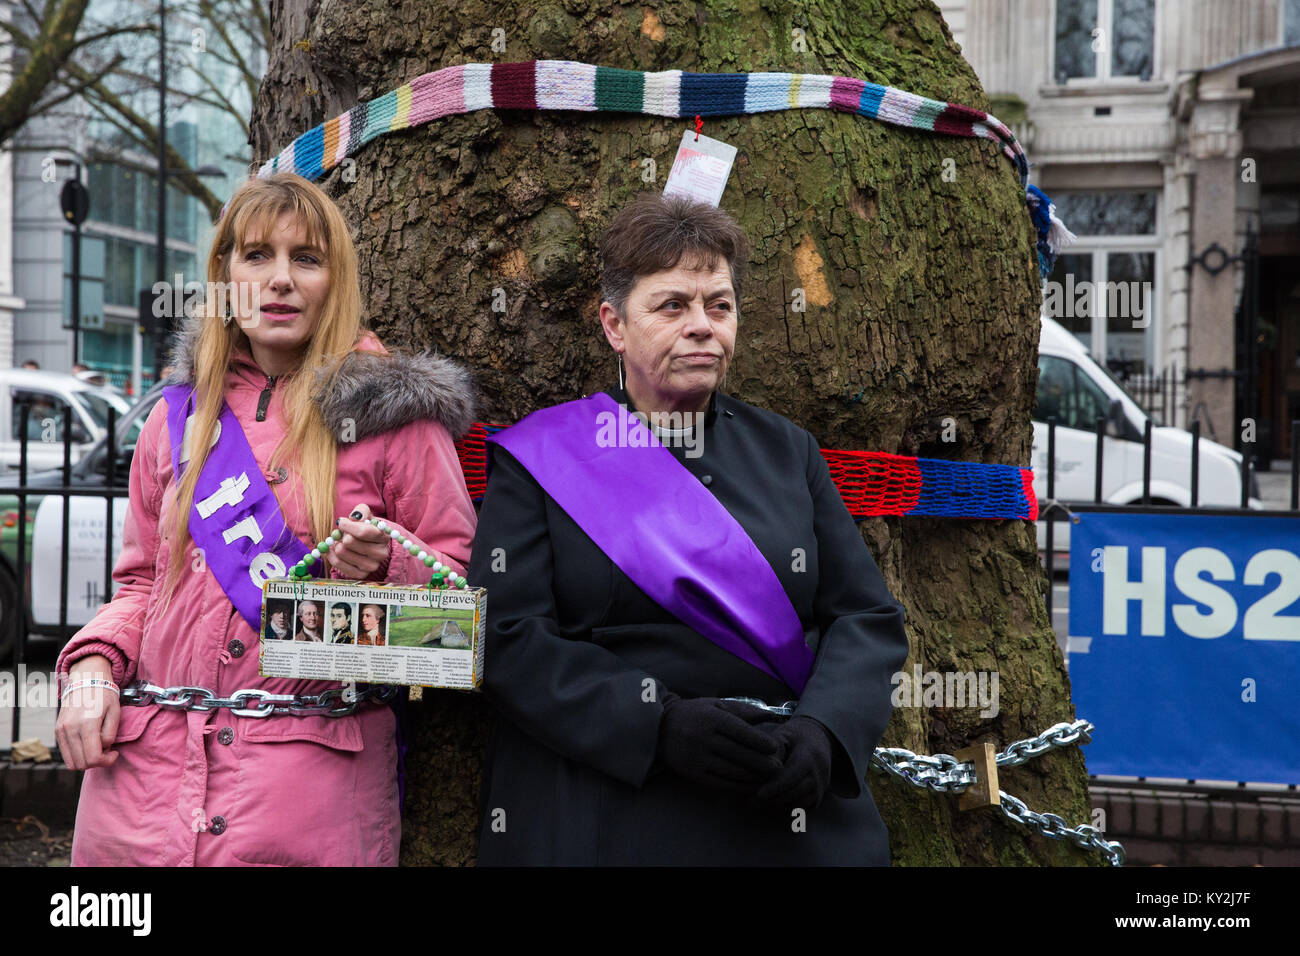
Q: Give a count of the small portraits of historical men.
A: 4